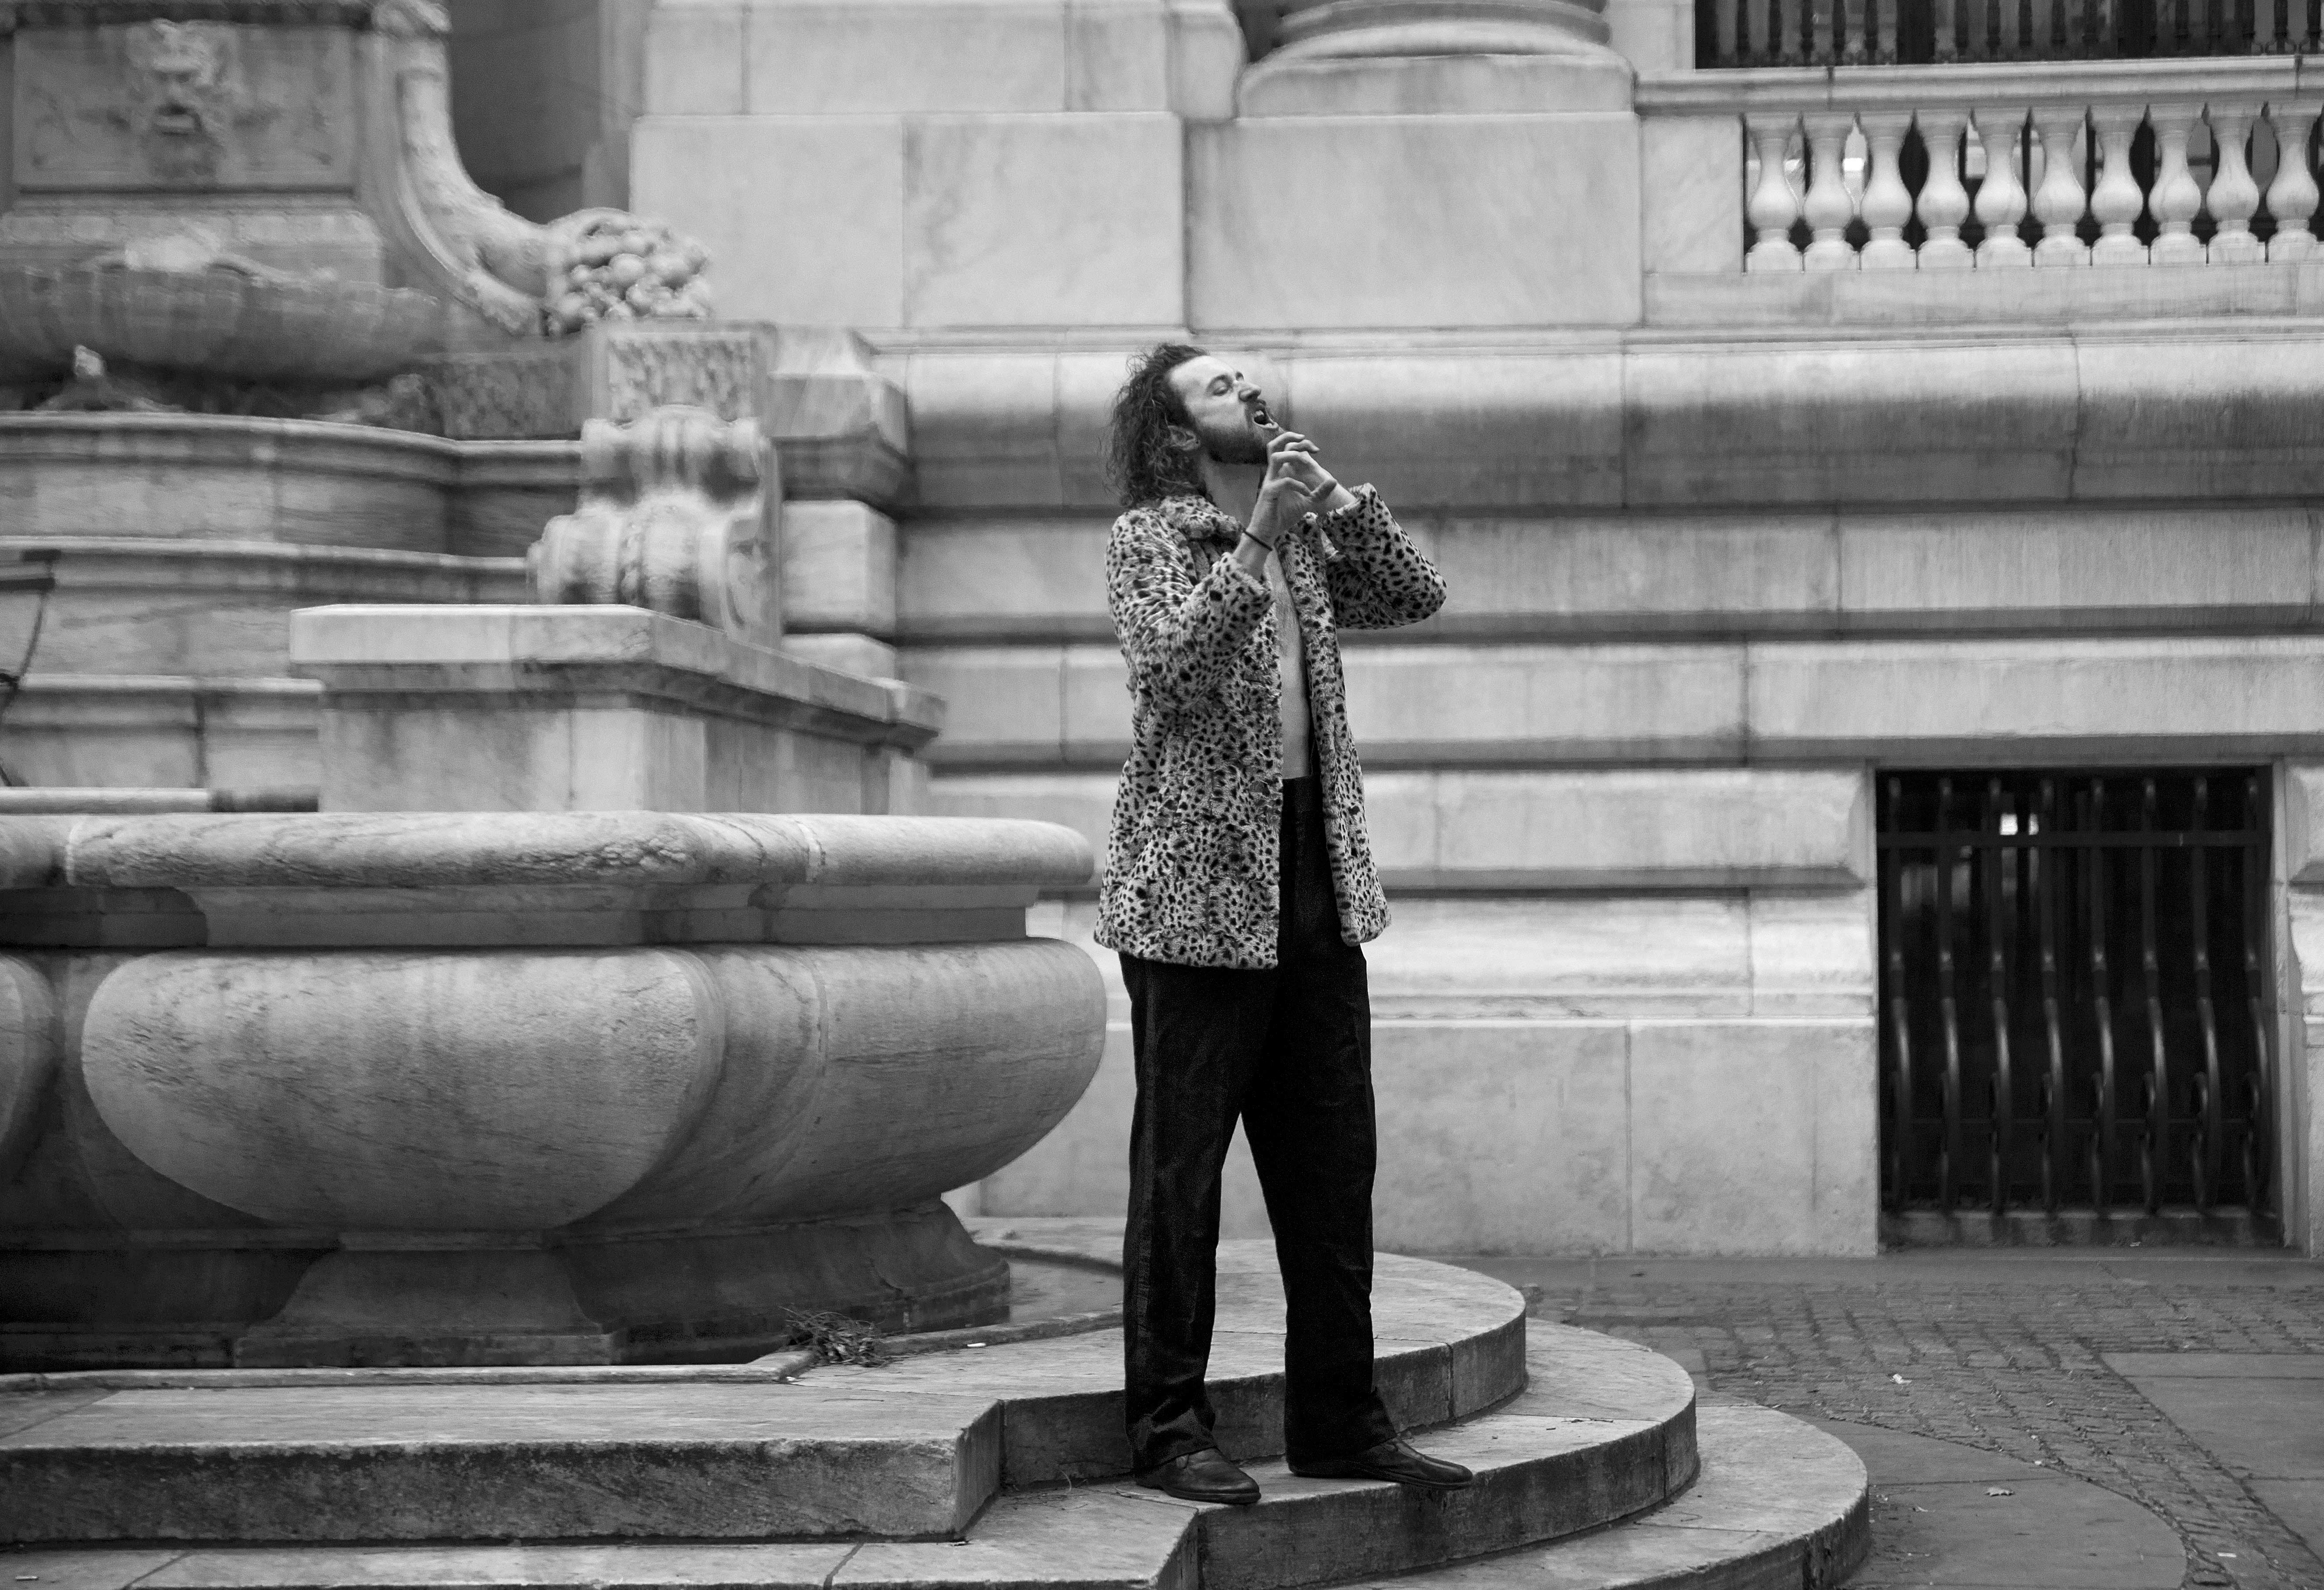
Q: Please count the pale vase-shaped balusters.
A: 10